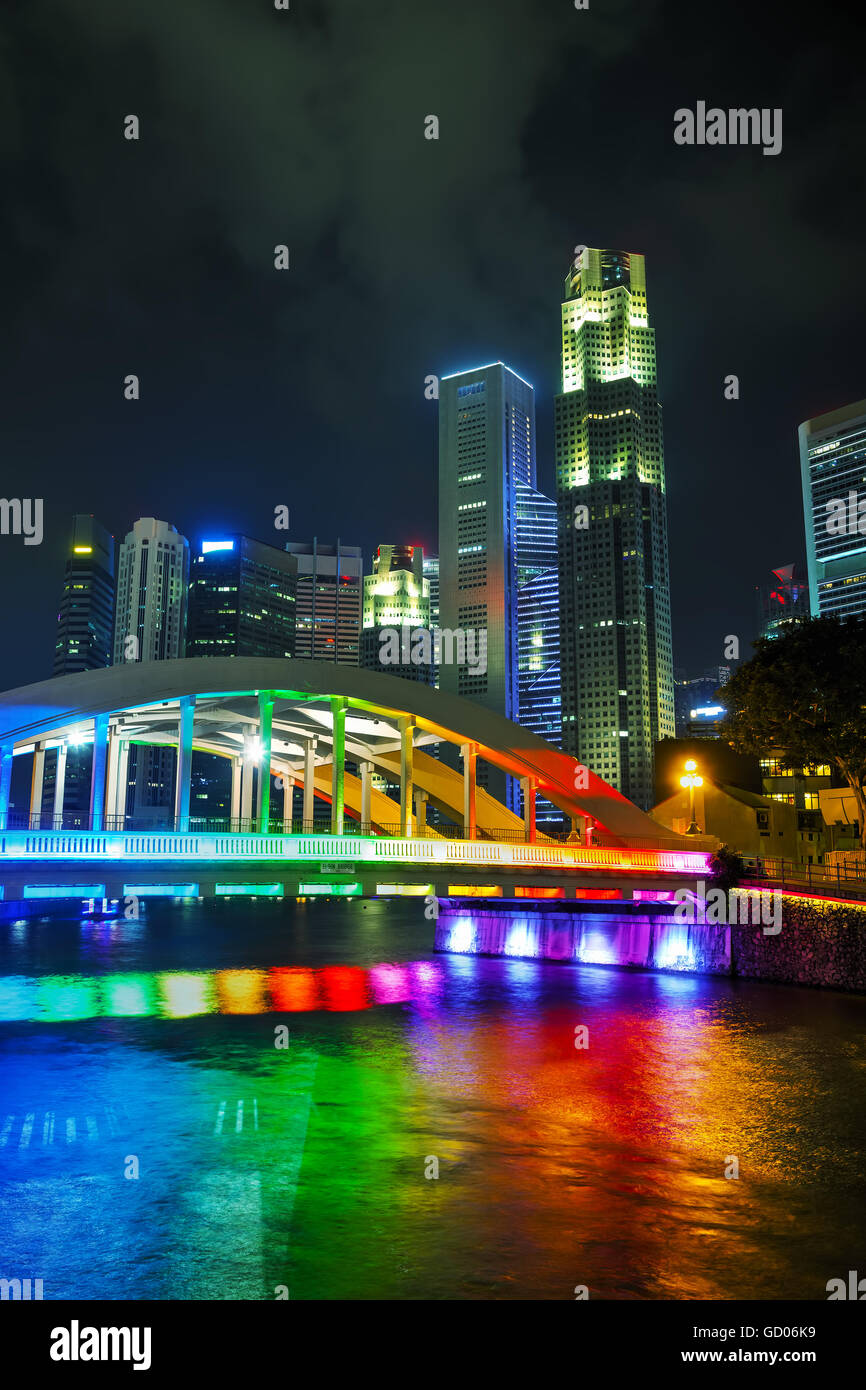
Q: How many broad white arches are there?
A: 3